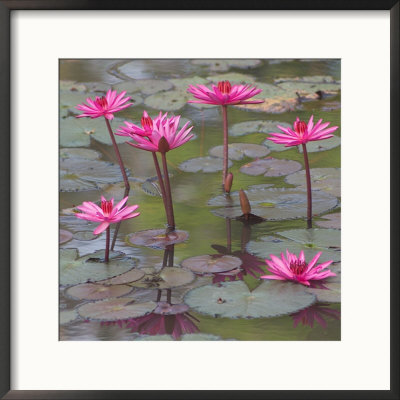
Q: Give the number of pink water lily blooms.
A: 7